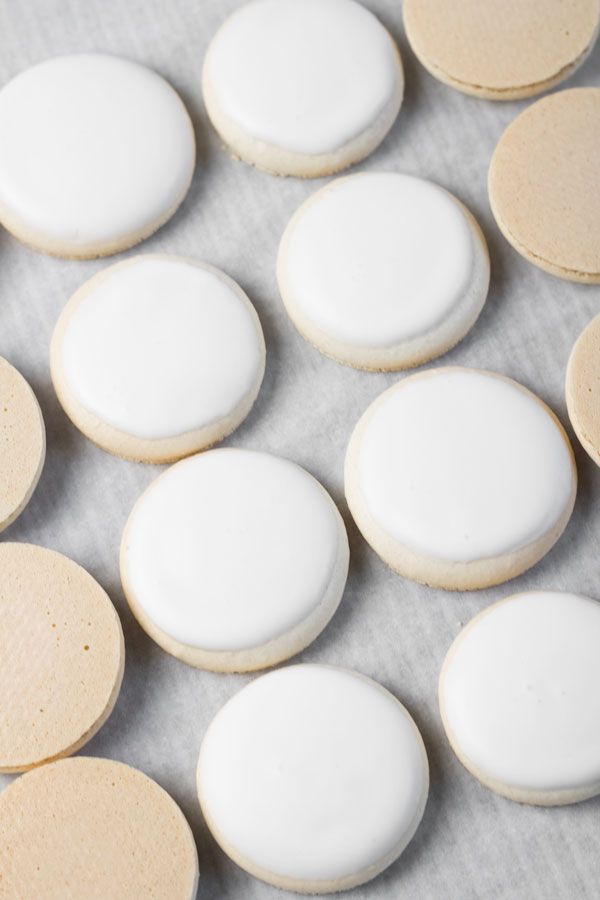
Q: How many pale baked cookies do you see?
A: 6